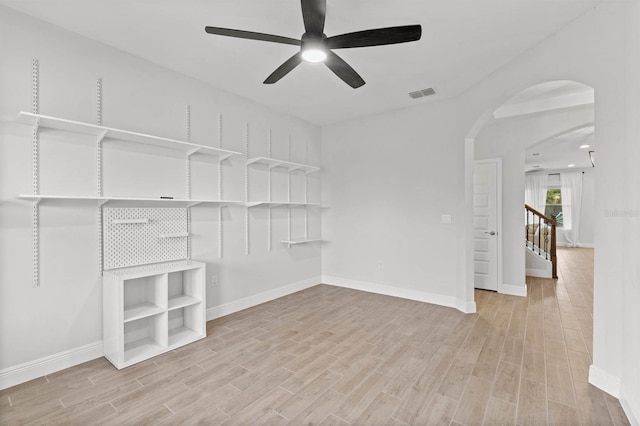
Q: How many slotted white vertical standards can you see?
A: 8